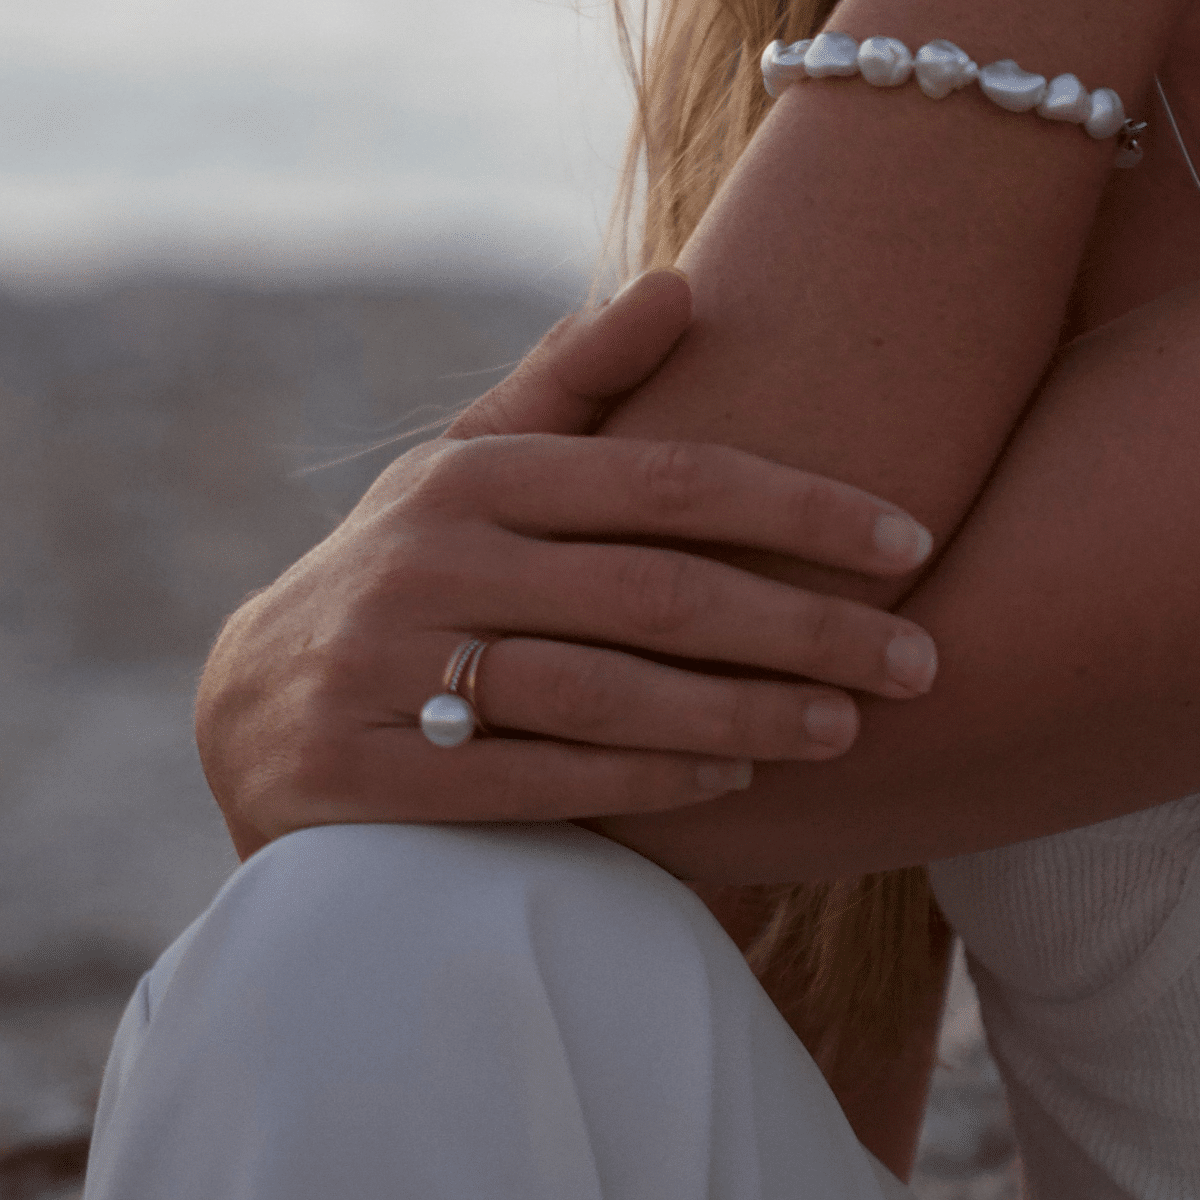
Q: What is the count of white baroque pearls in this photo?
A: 7